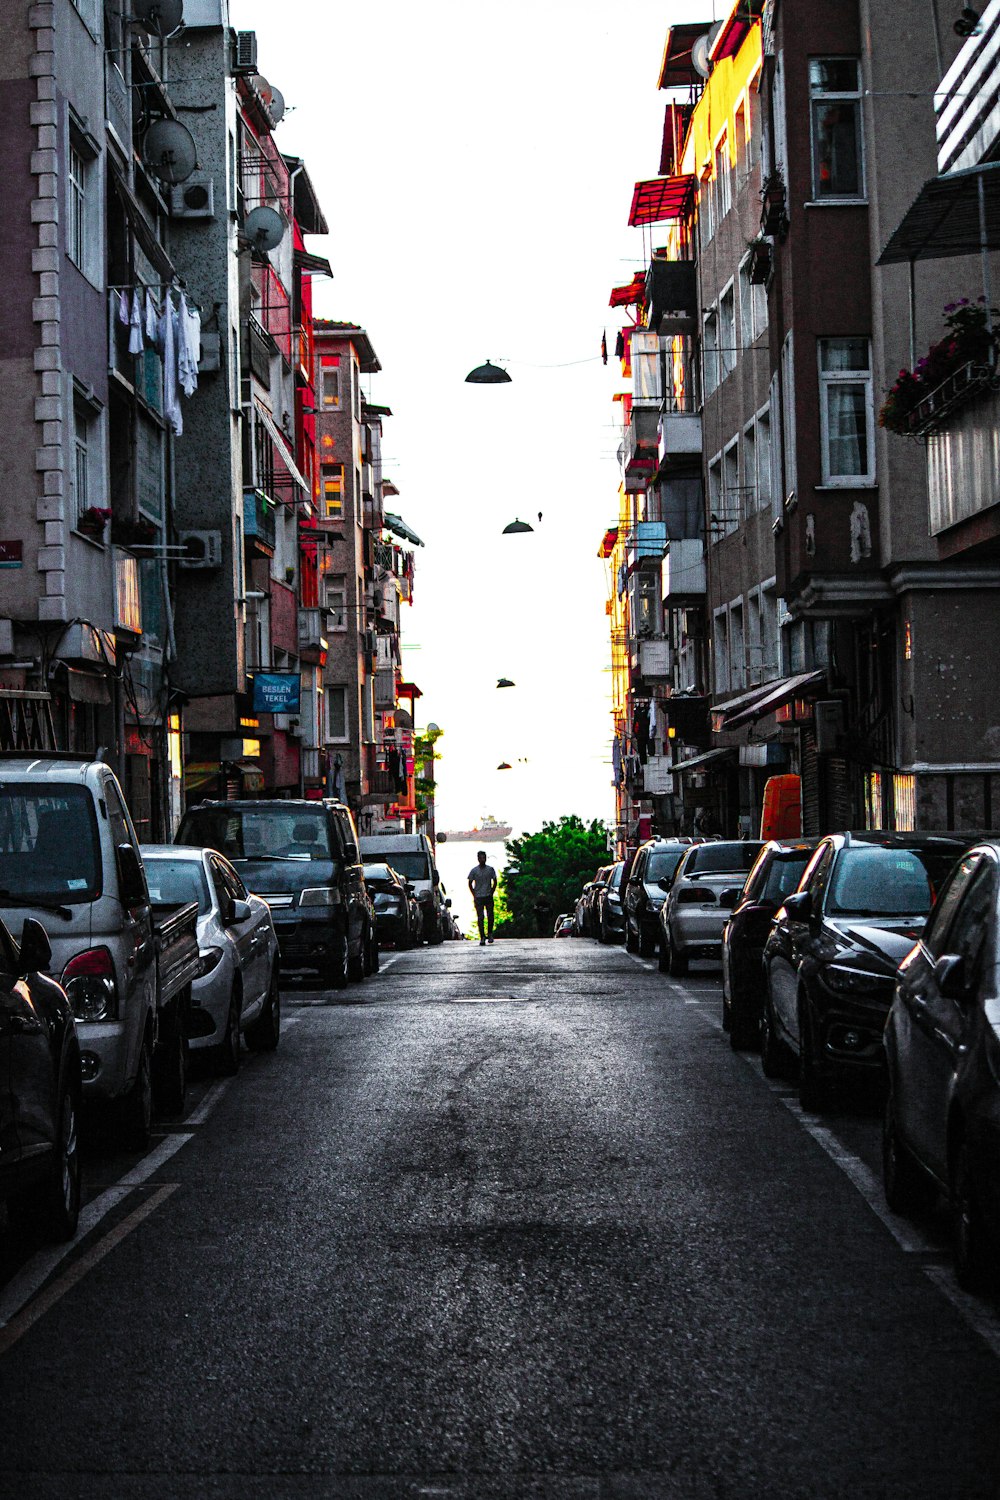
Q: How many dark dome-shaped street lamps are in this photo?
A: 4